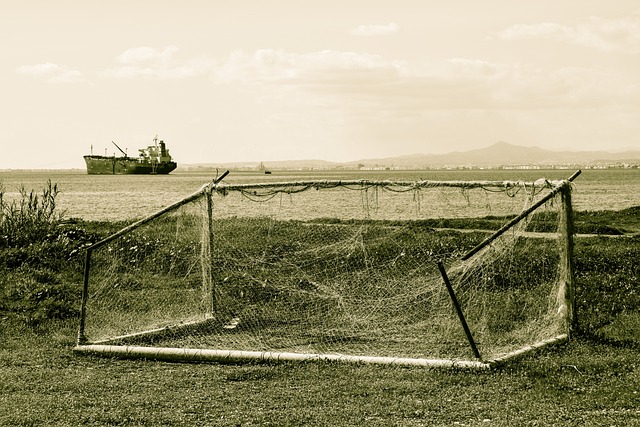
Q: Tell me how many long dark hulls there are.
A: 1